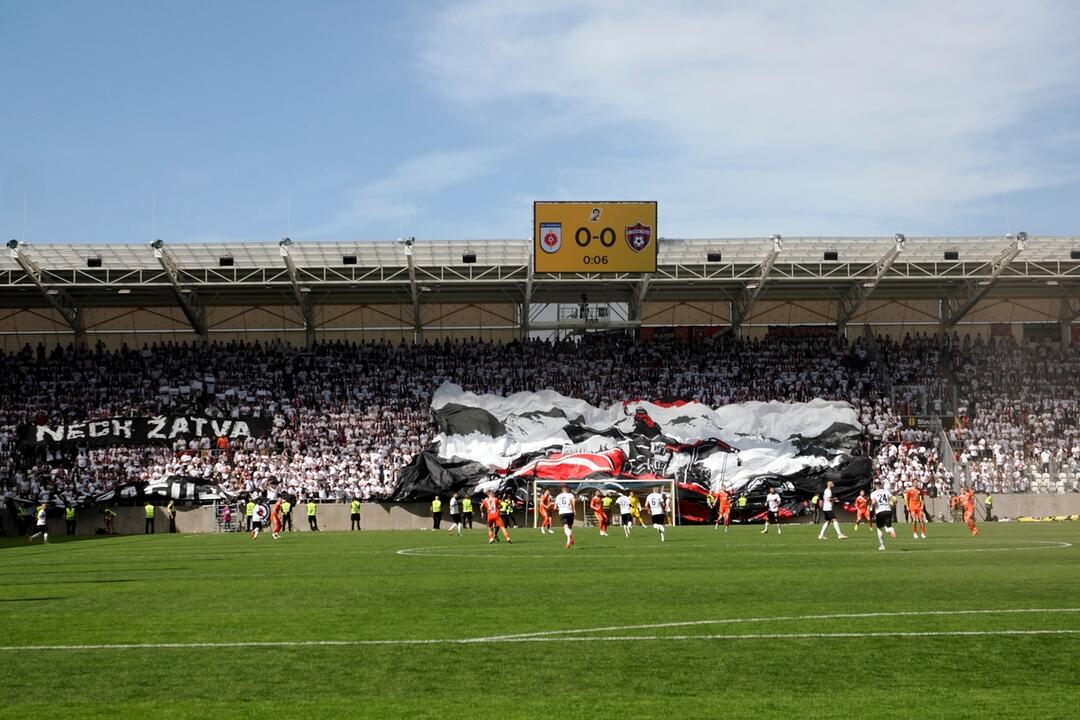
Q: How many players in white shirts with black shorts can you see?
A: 9